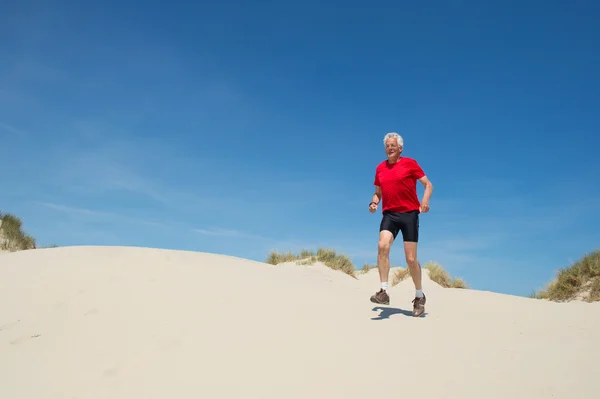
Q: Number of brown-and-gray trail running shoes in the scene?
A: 2